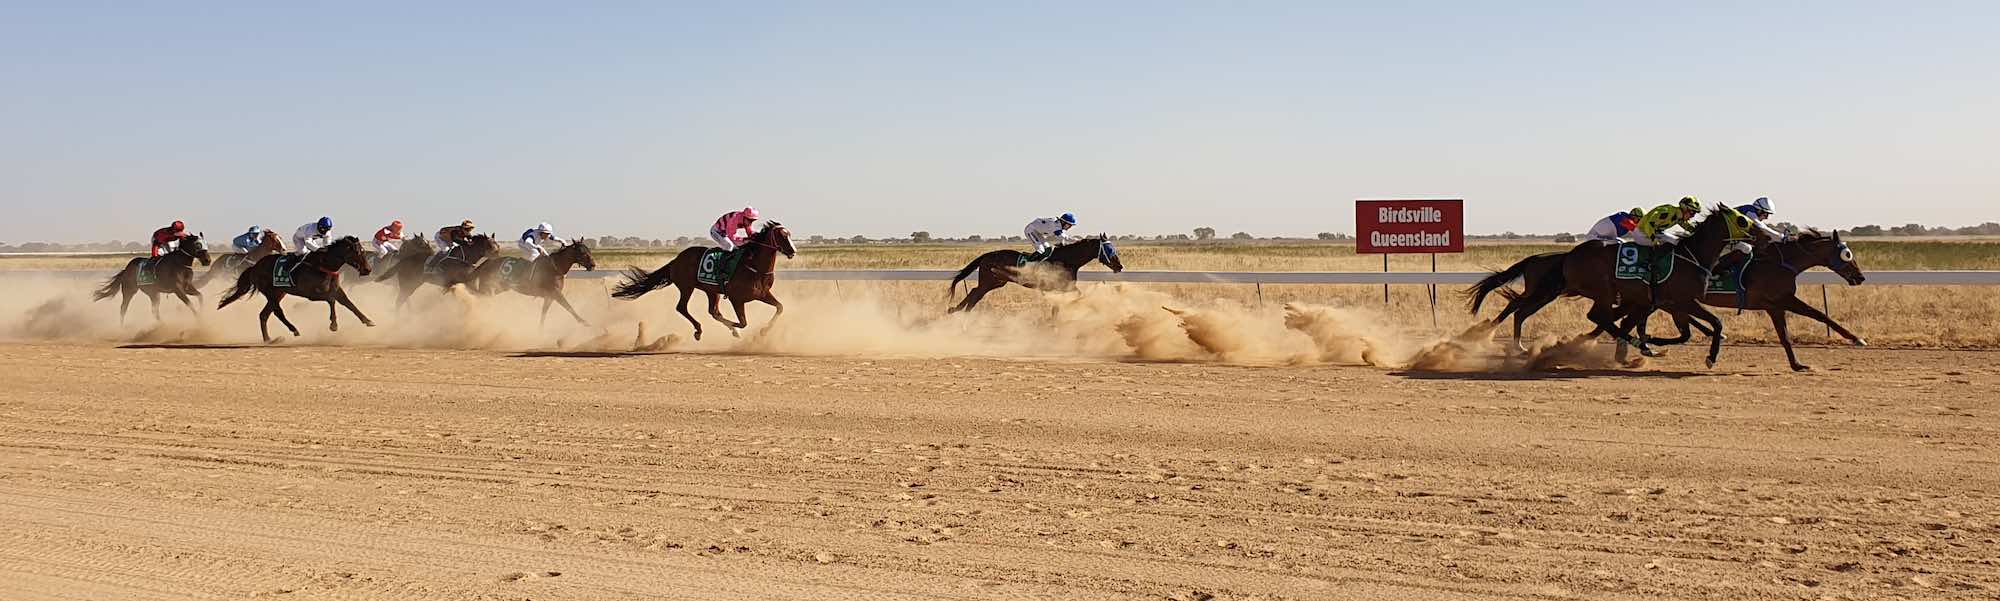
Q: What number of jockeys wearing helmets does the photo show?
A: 11